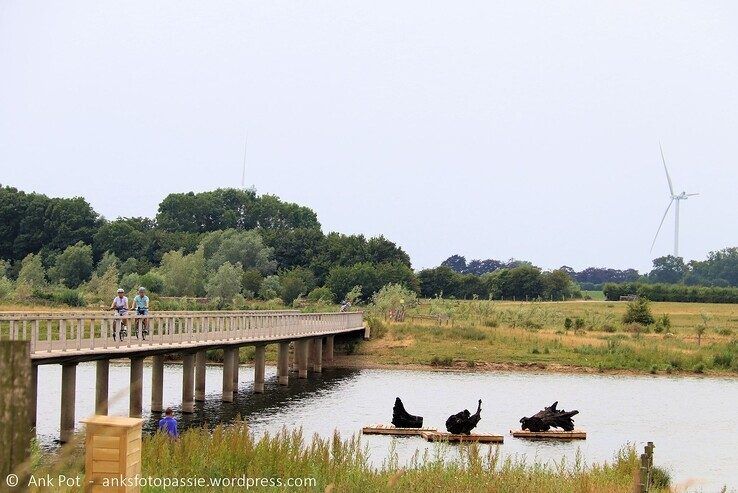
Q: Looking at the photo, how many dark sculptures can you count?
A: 3